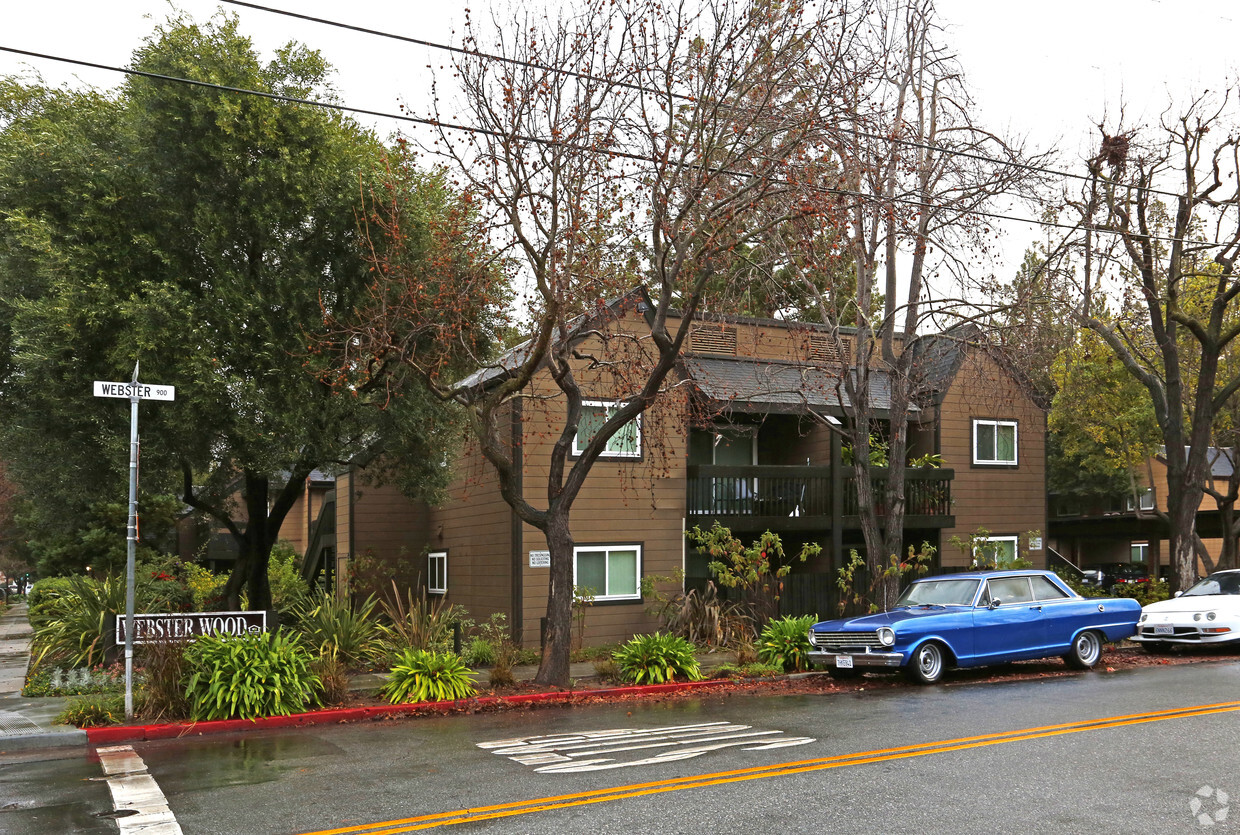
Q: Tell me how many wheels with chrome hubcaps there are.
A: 2